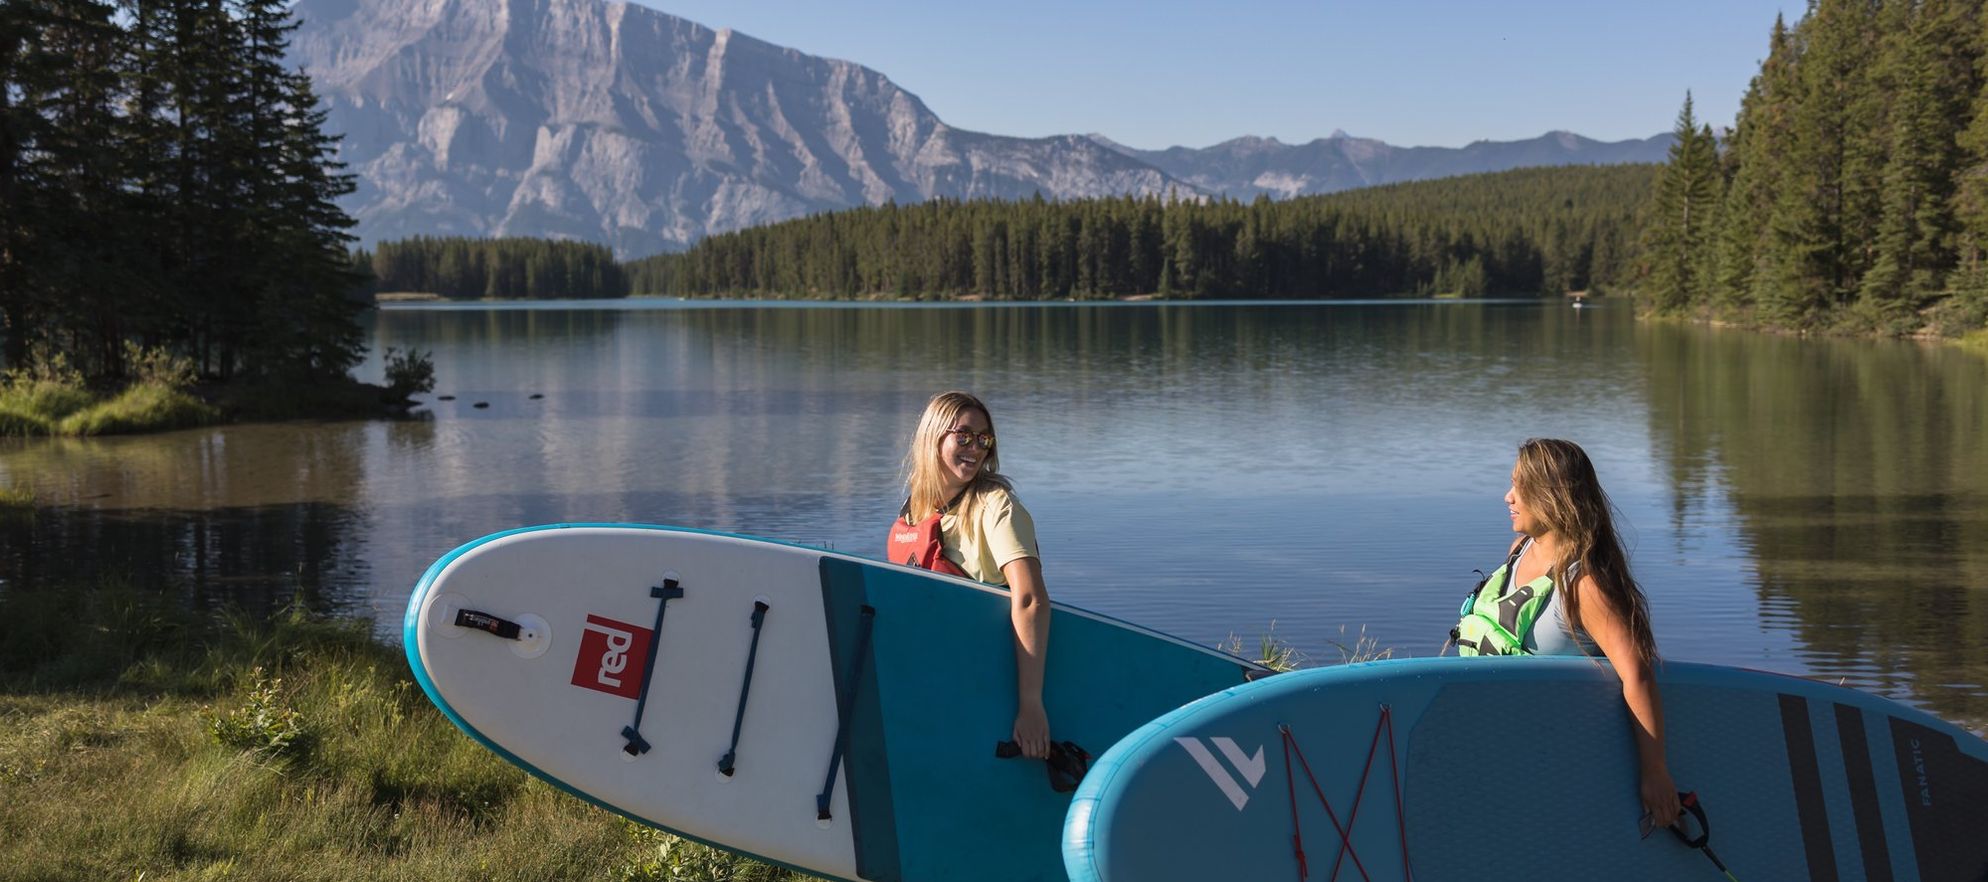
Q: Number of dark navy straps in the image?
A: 3